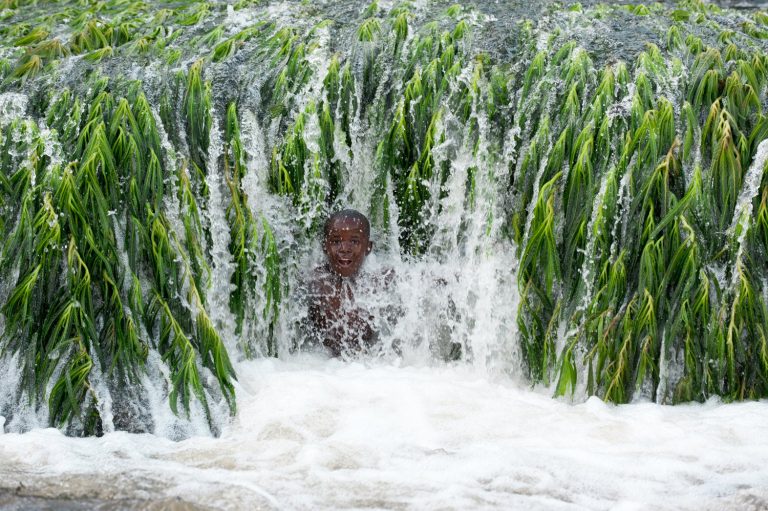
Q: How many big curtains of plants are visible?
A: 2